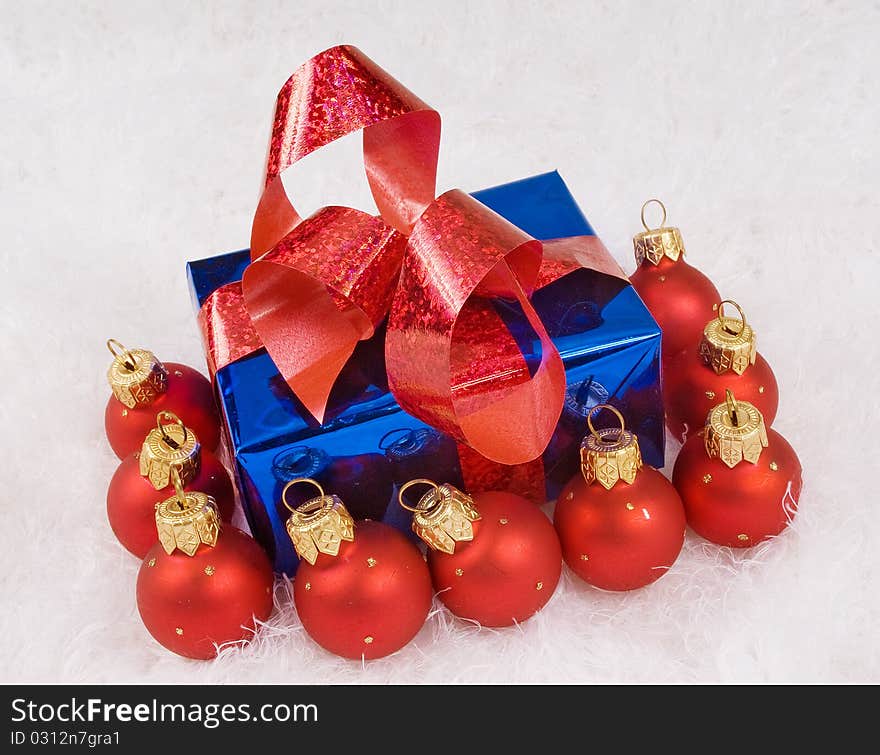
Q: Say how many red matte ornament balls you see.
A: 9